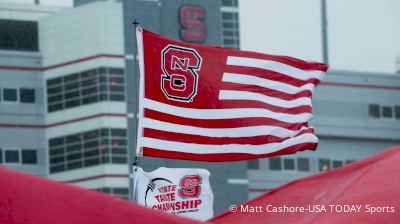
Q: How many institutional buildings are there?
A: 1